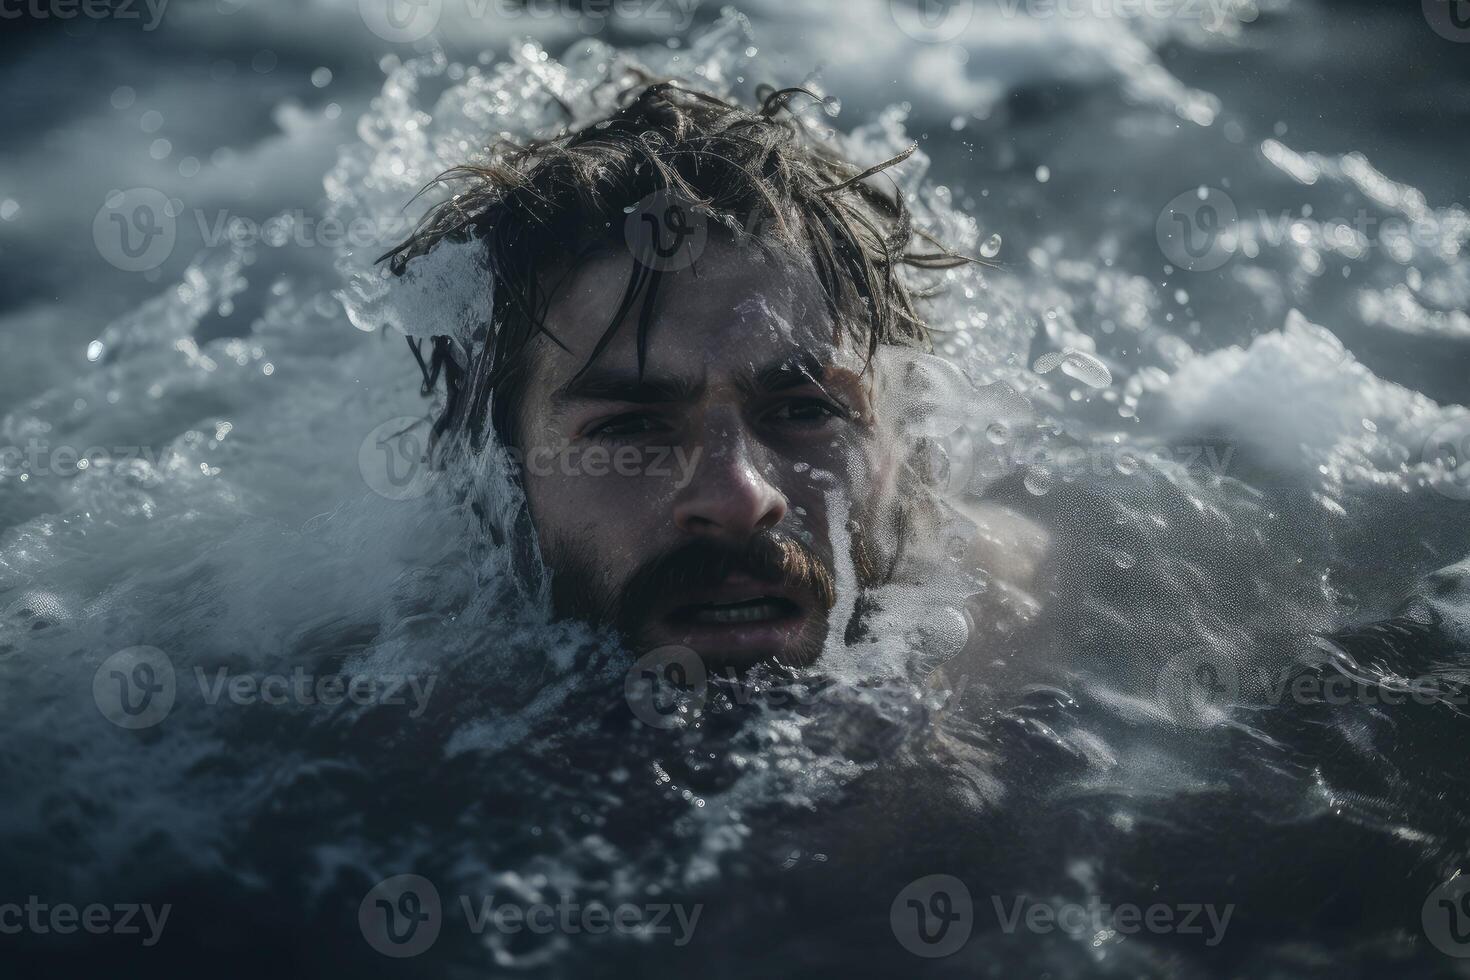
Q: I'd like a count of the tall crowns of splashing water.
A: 1